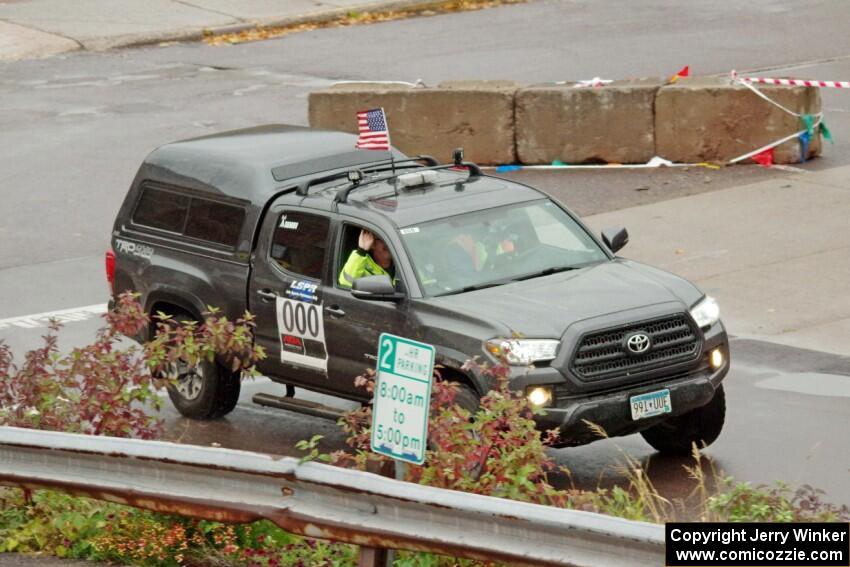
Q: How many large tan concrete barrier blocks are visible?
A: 3